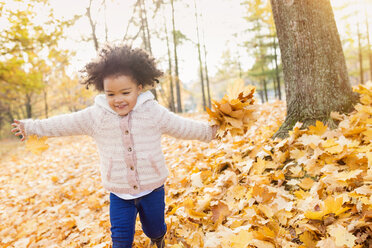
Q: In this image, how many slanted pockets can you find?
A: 2